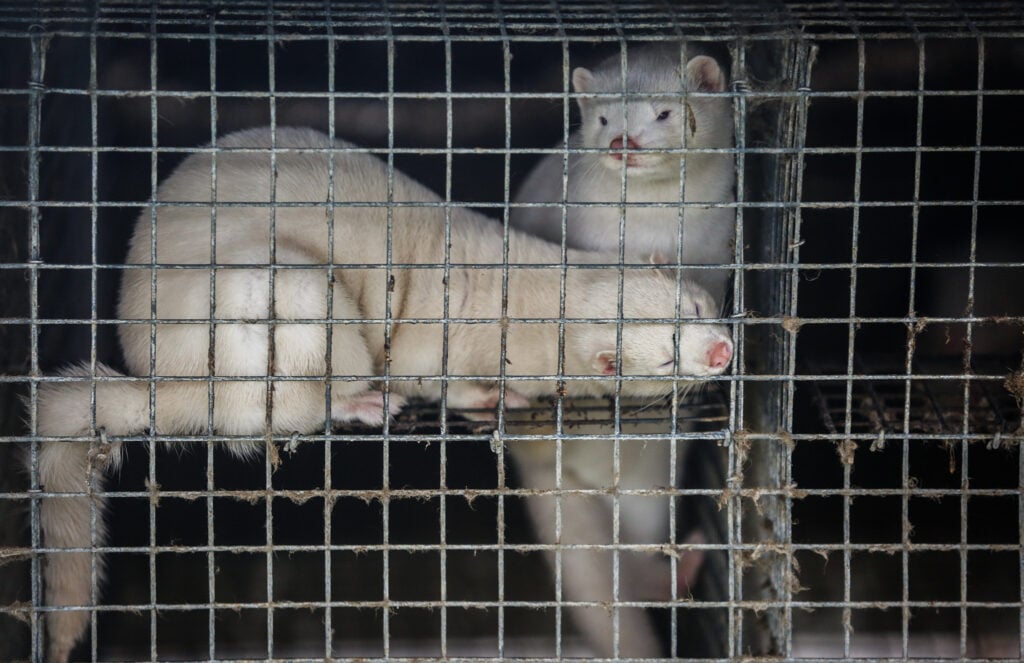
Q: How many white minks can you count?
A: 2